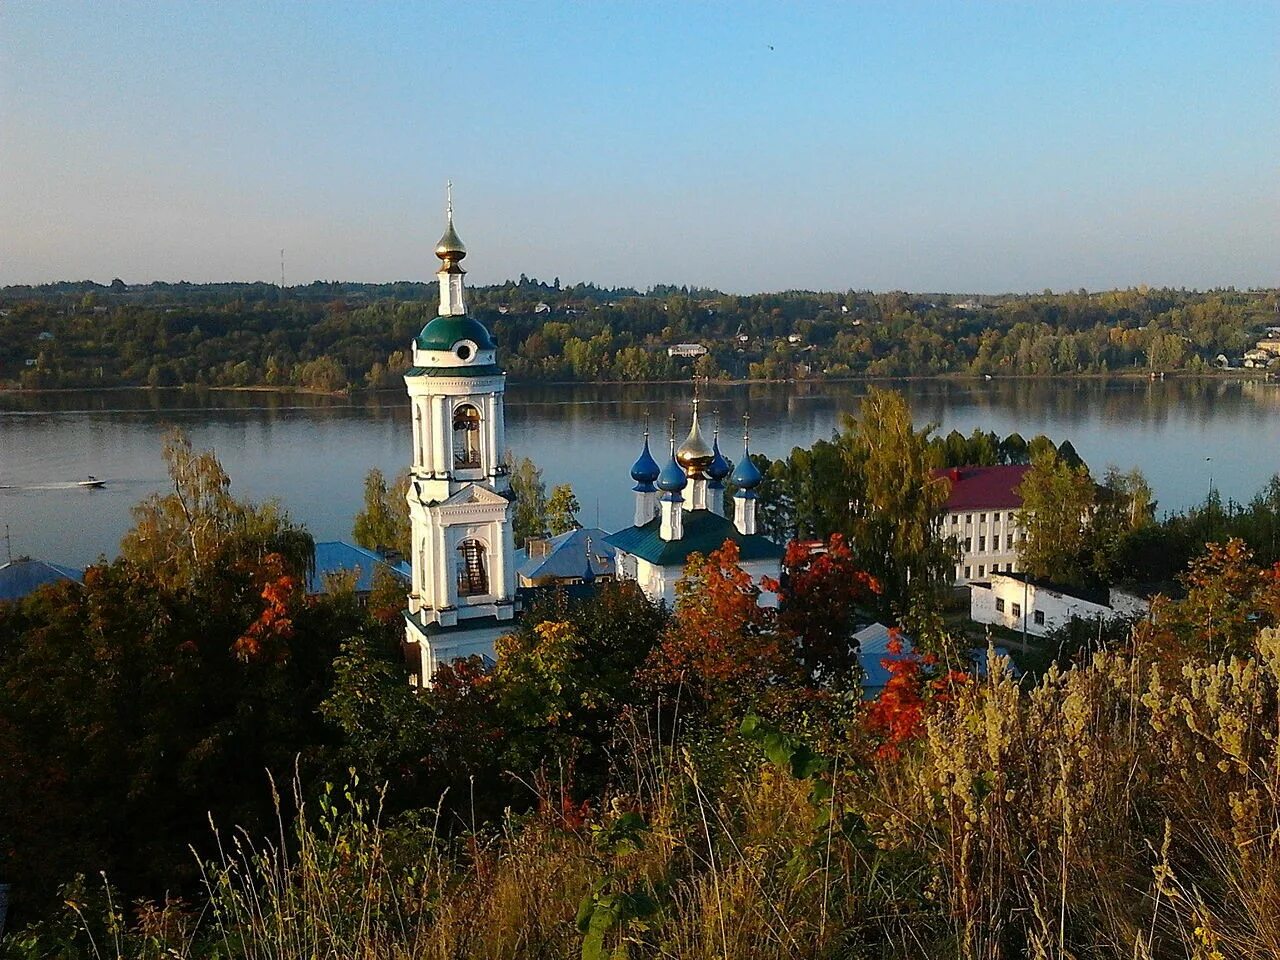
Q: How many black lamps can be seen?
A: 0